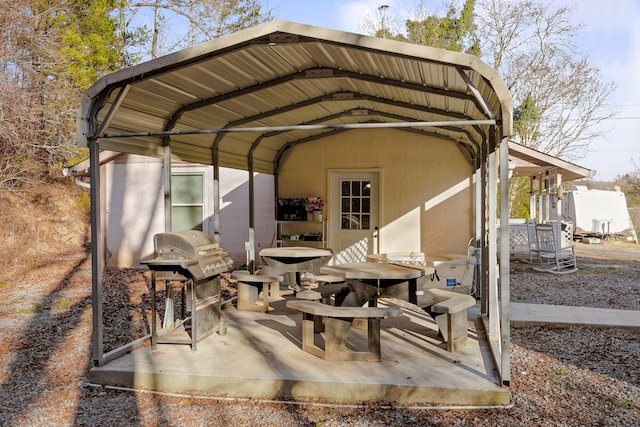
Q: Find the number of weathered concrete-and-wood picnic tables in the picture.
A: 2